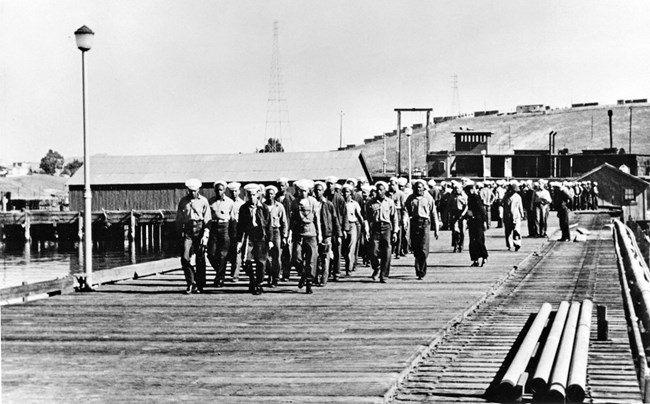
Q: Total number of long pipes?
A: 4